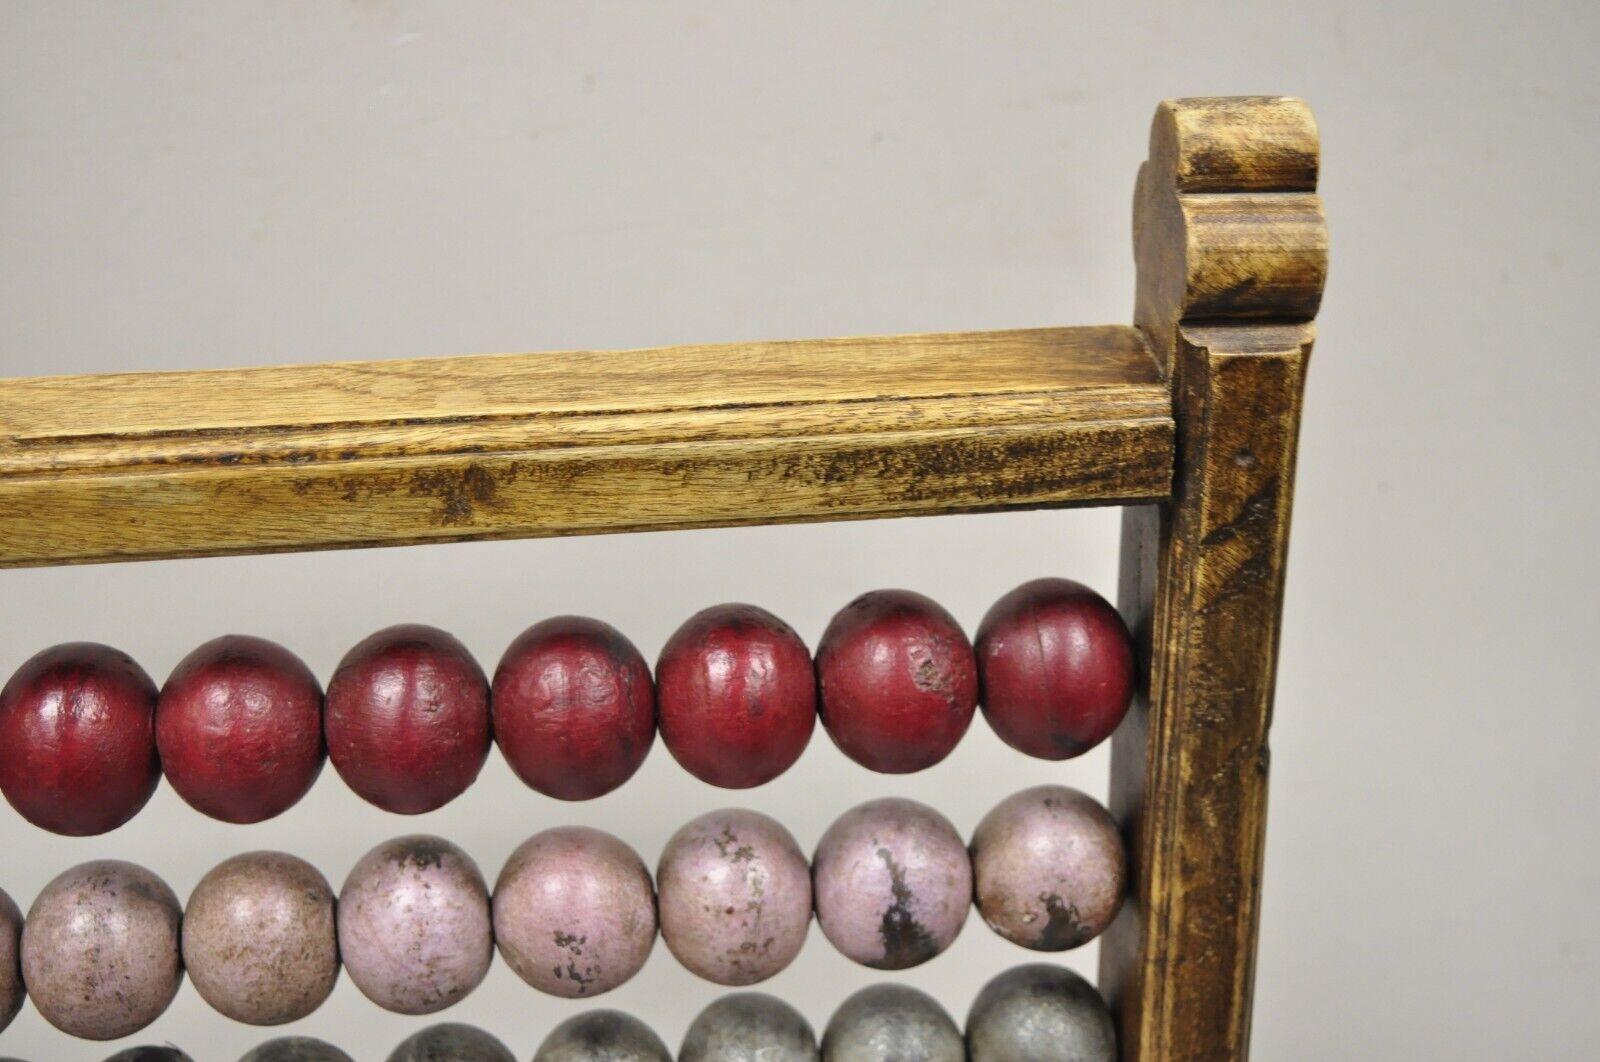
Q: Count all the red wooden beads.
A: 7